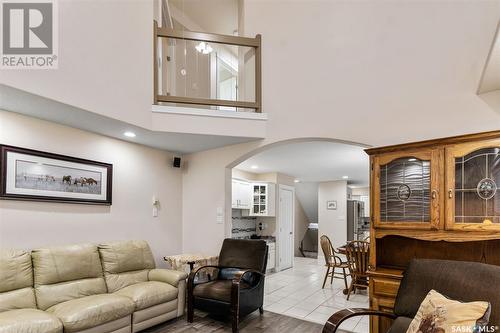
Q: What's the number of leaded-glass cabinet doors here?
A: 2